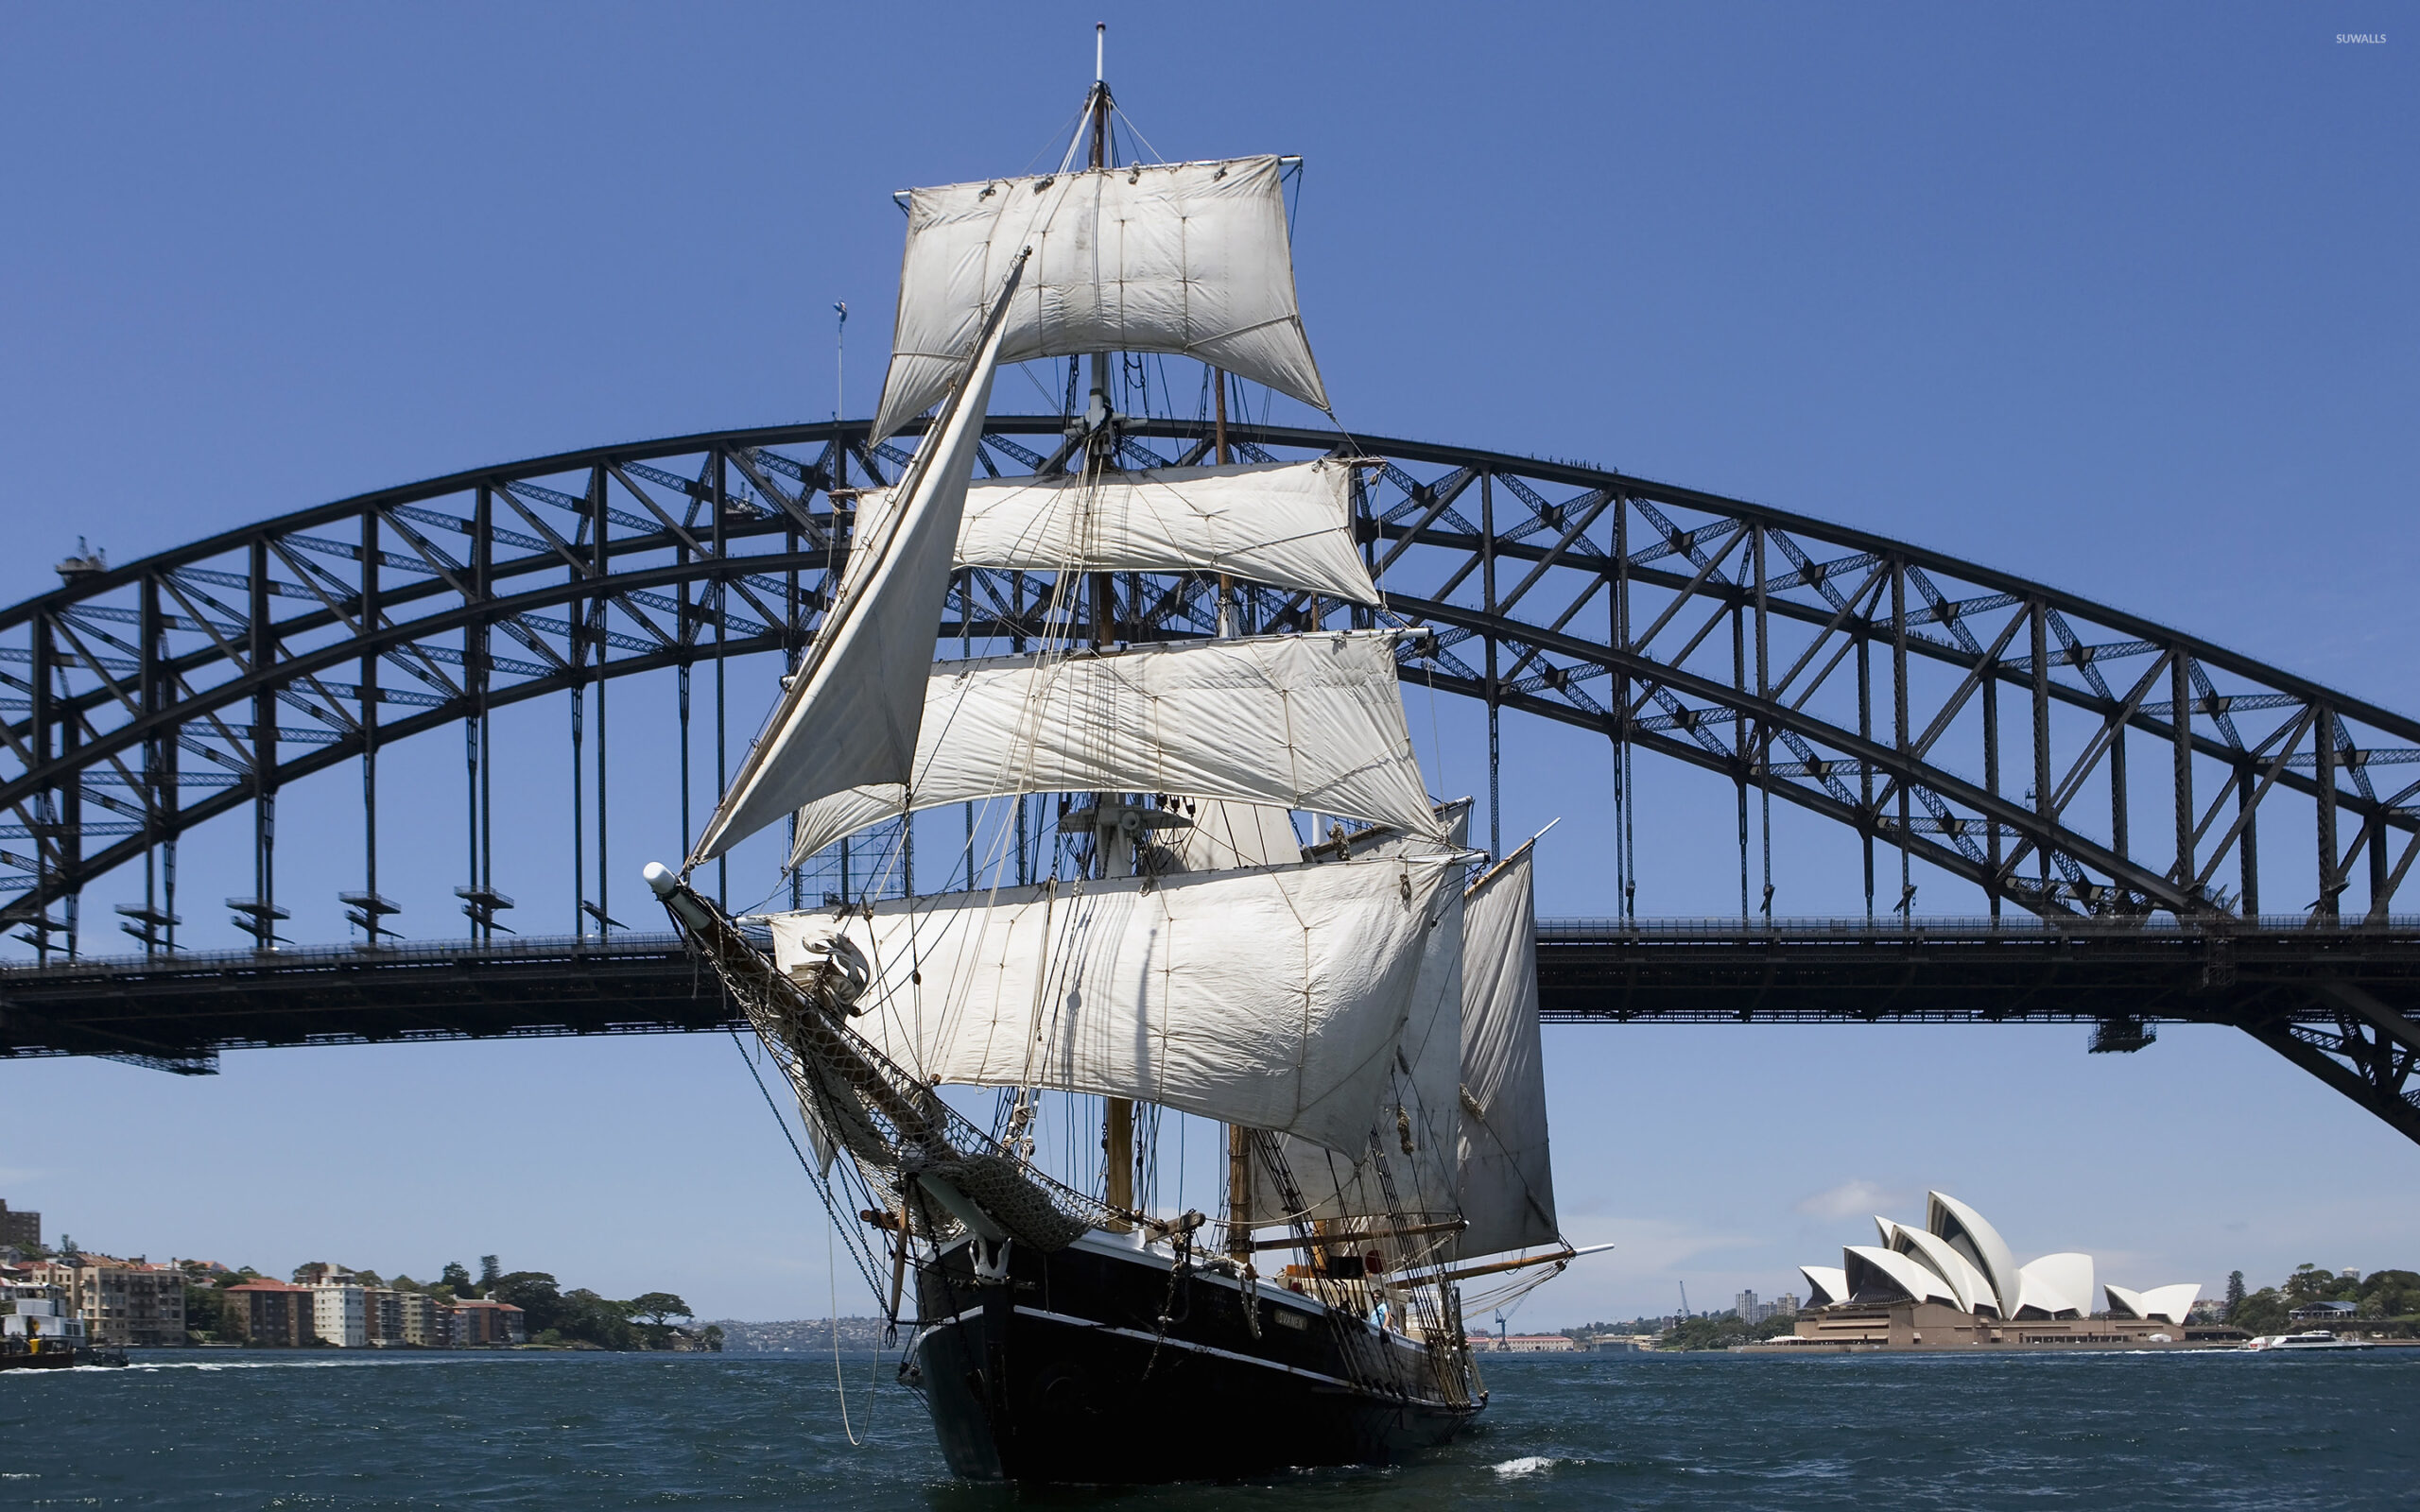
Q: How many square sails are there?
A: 4